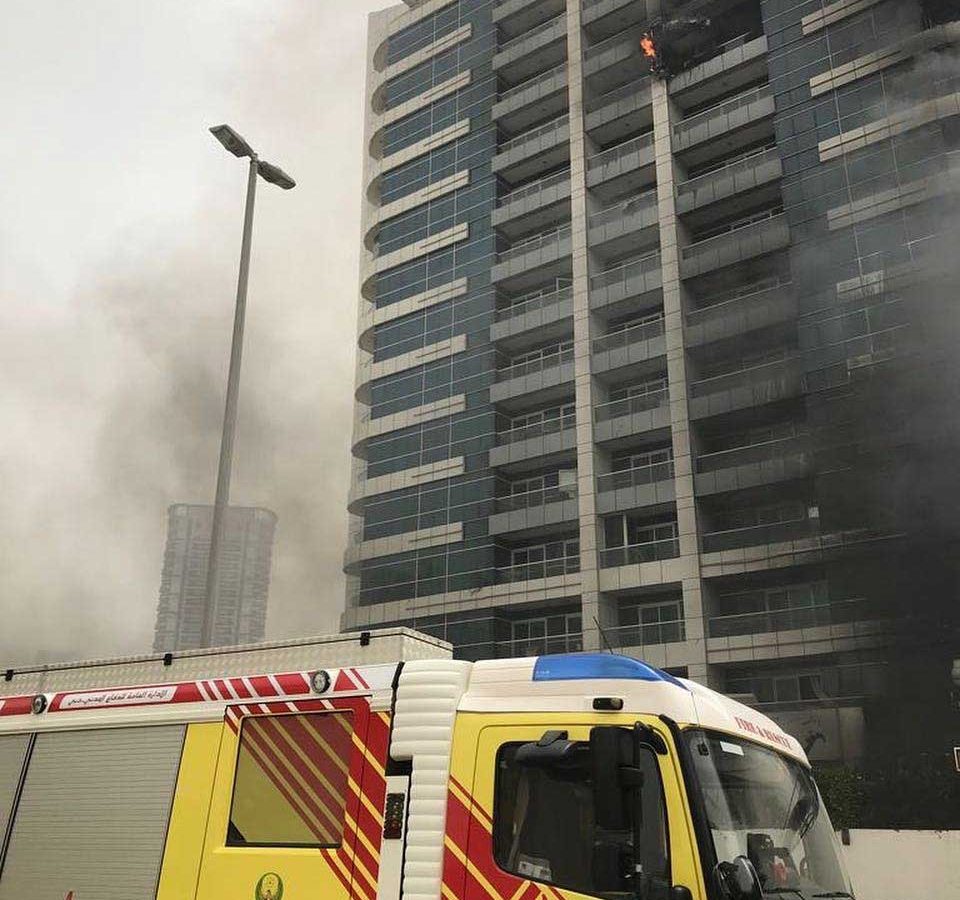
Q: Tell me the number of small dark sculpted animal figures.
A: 0